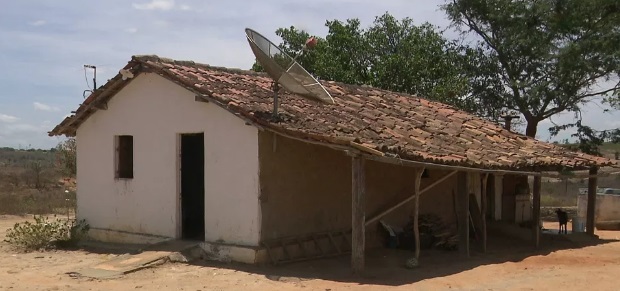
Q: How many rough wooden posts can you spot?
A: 6